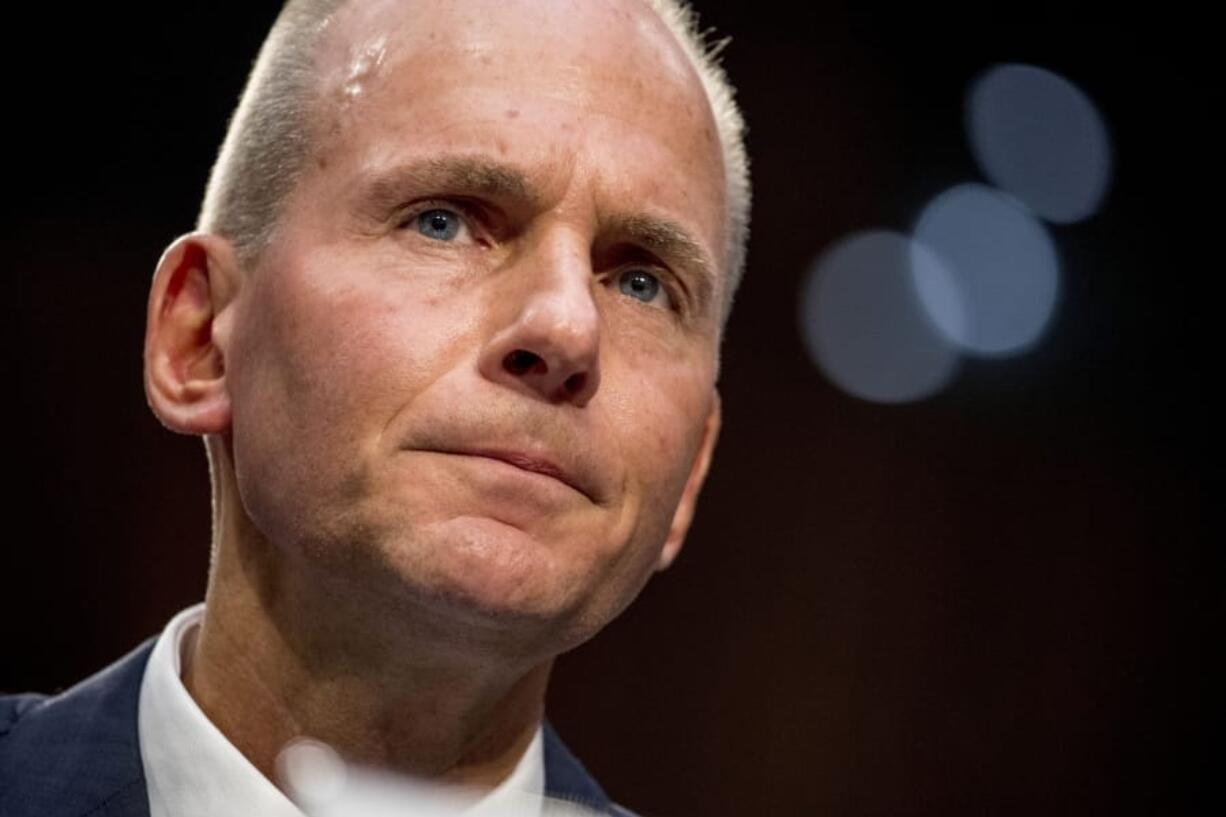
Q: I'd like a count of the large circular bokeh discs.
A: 3